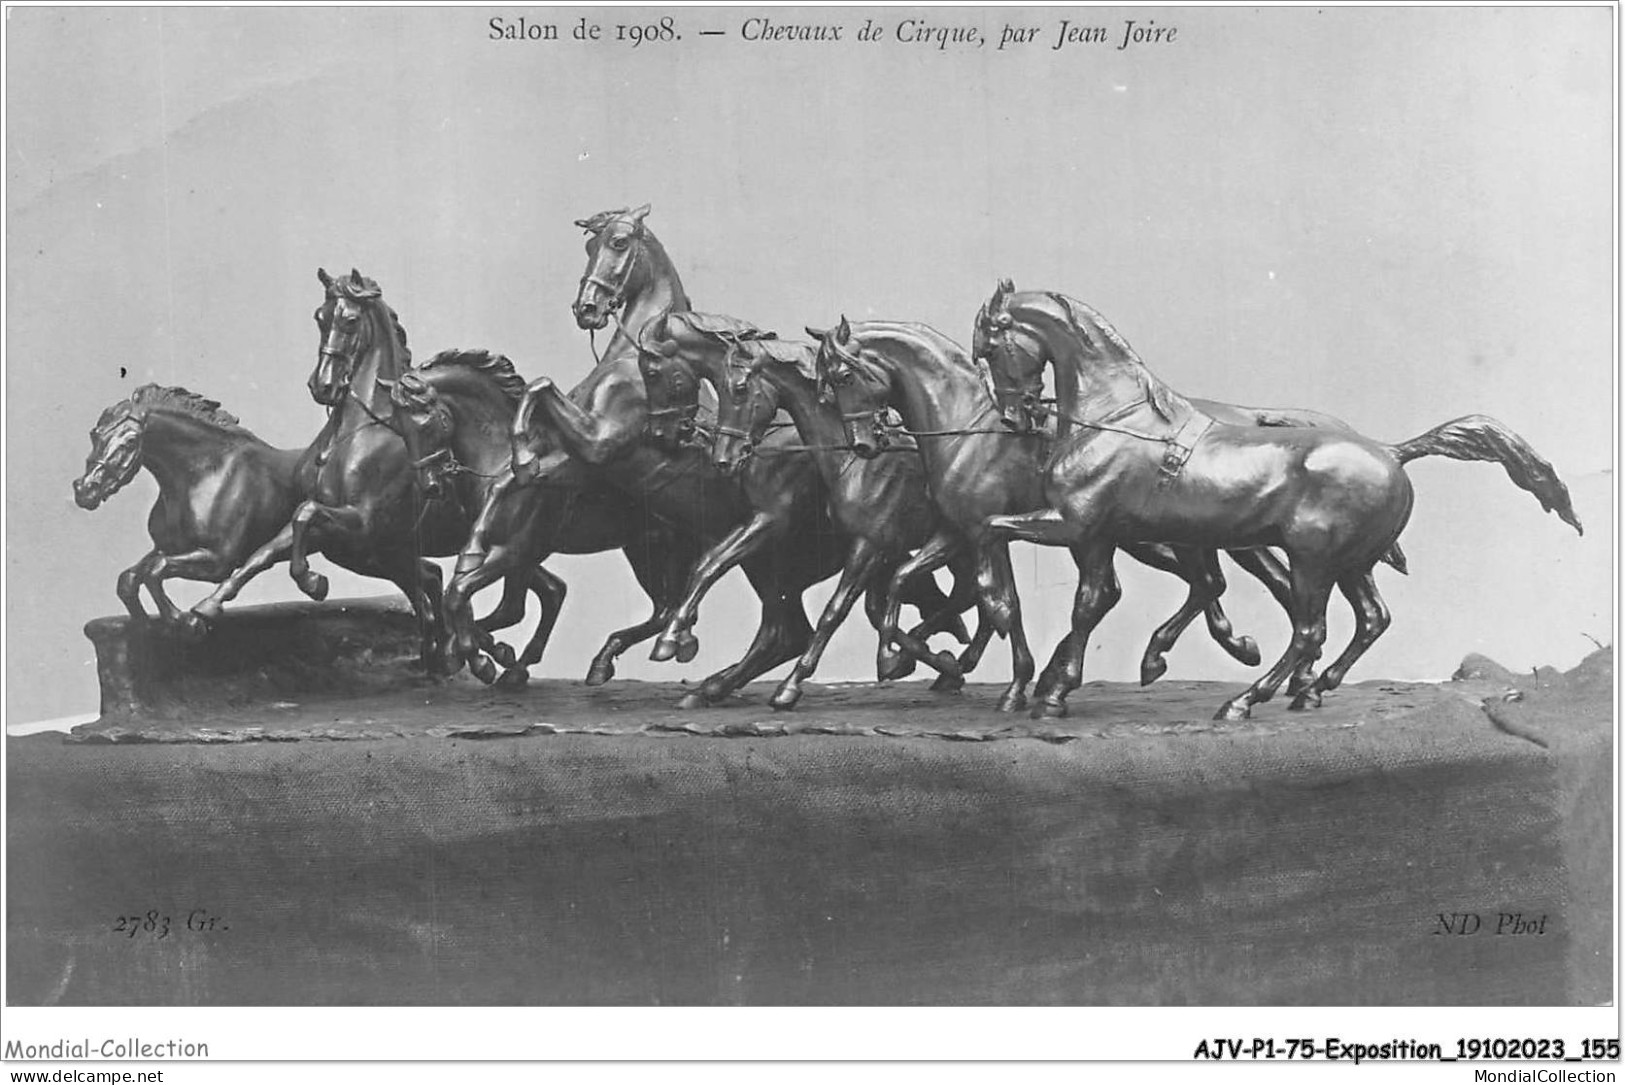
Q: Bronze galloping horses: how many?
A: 8